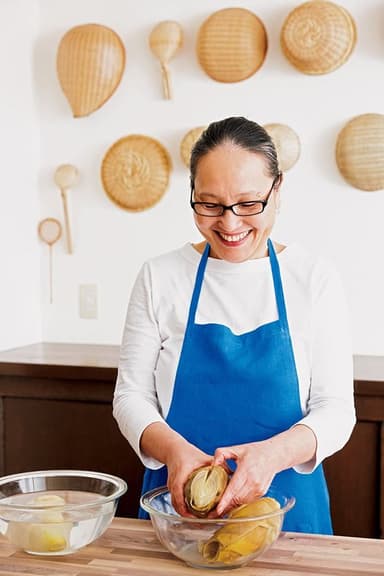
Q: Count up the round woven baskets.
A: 6